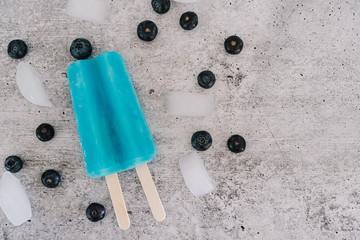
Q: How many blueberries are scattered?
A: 13